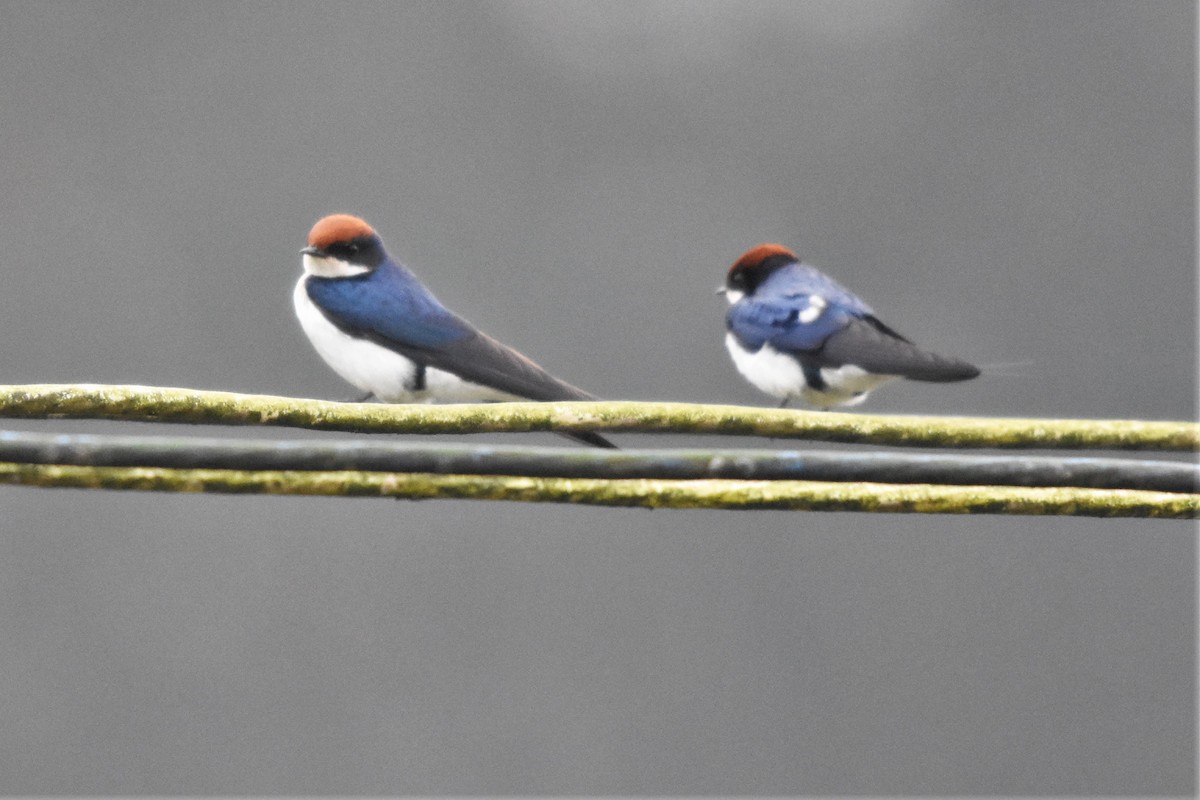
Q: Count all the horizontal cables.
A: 3